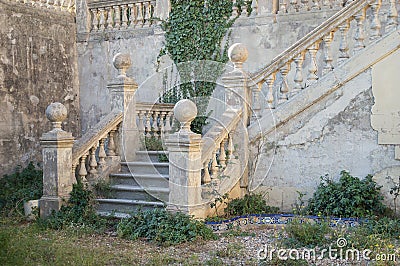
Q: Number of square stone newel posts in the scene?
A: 4